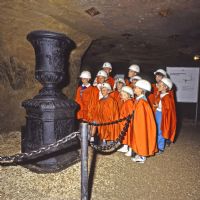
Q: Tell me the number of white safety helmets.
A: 11